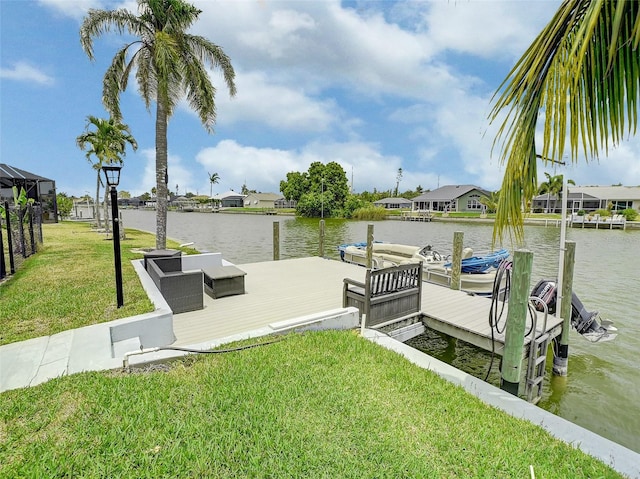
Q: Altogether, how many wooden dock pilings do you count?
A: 6